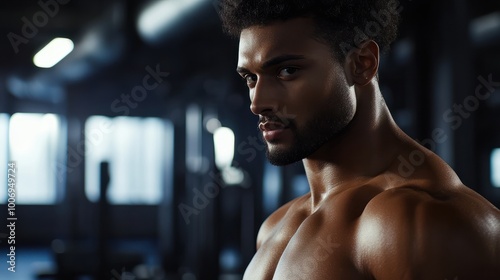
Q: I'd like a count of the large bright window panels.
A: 2